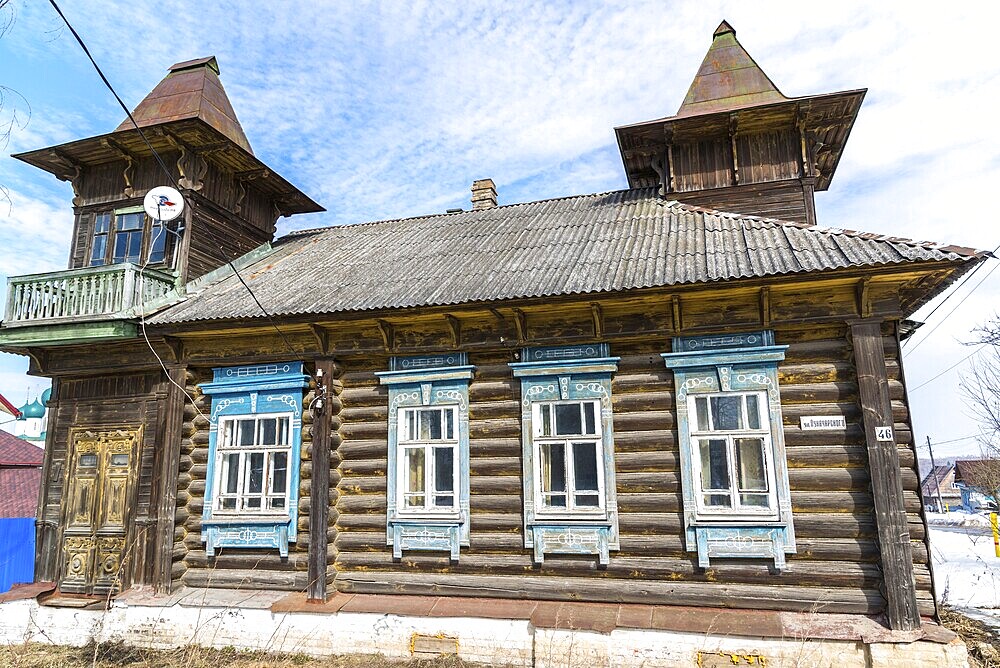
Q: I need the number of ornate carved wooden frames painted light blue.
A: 4